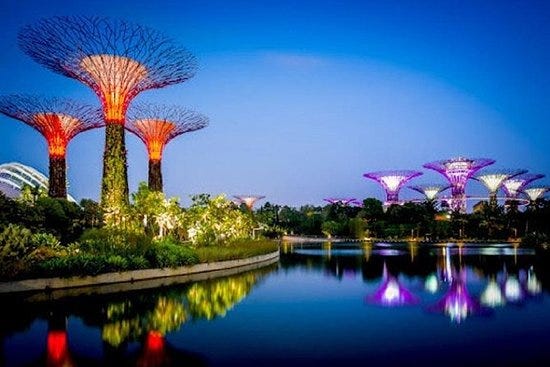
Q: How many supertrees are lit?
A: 11